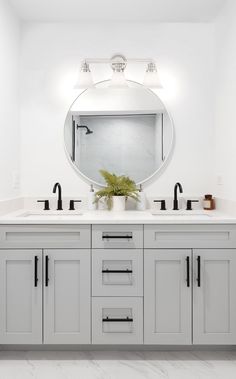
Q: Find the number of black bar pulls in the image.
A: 7